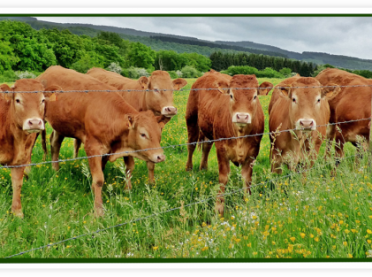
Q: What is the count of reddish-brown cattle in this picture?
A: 6